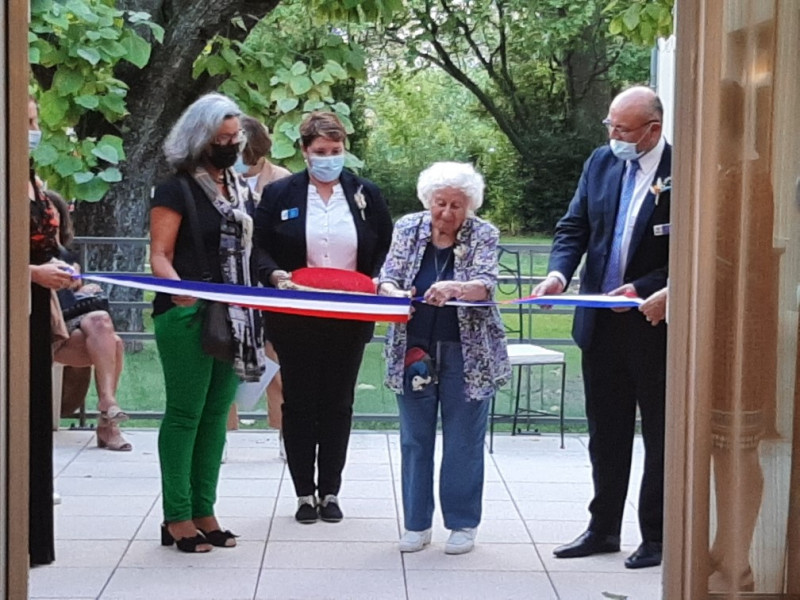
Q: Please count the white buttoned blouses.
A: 1